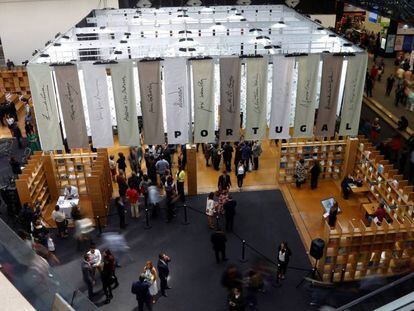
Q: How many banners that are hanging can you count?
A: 13